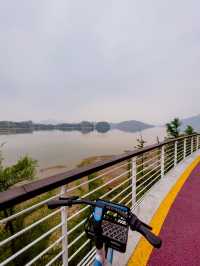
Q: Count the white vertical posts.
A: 7